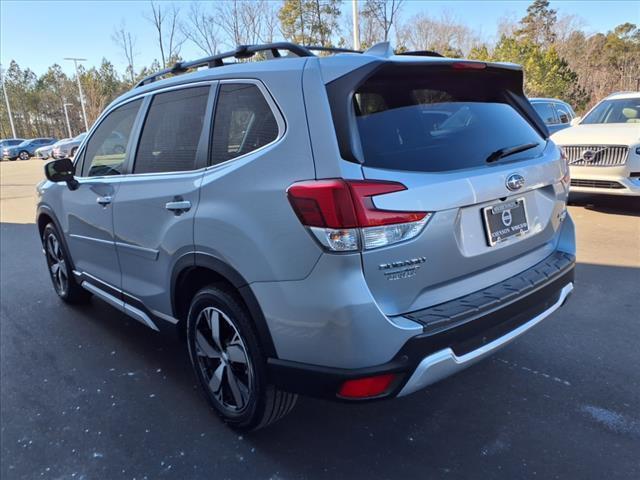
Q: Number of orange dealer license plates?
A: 0